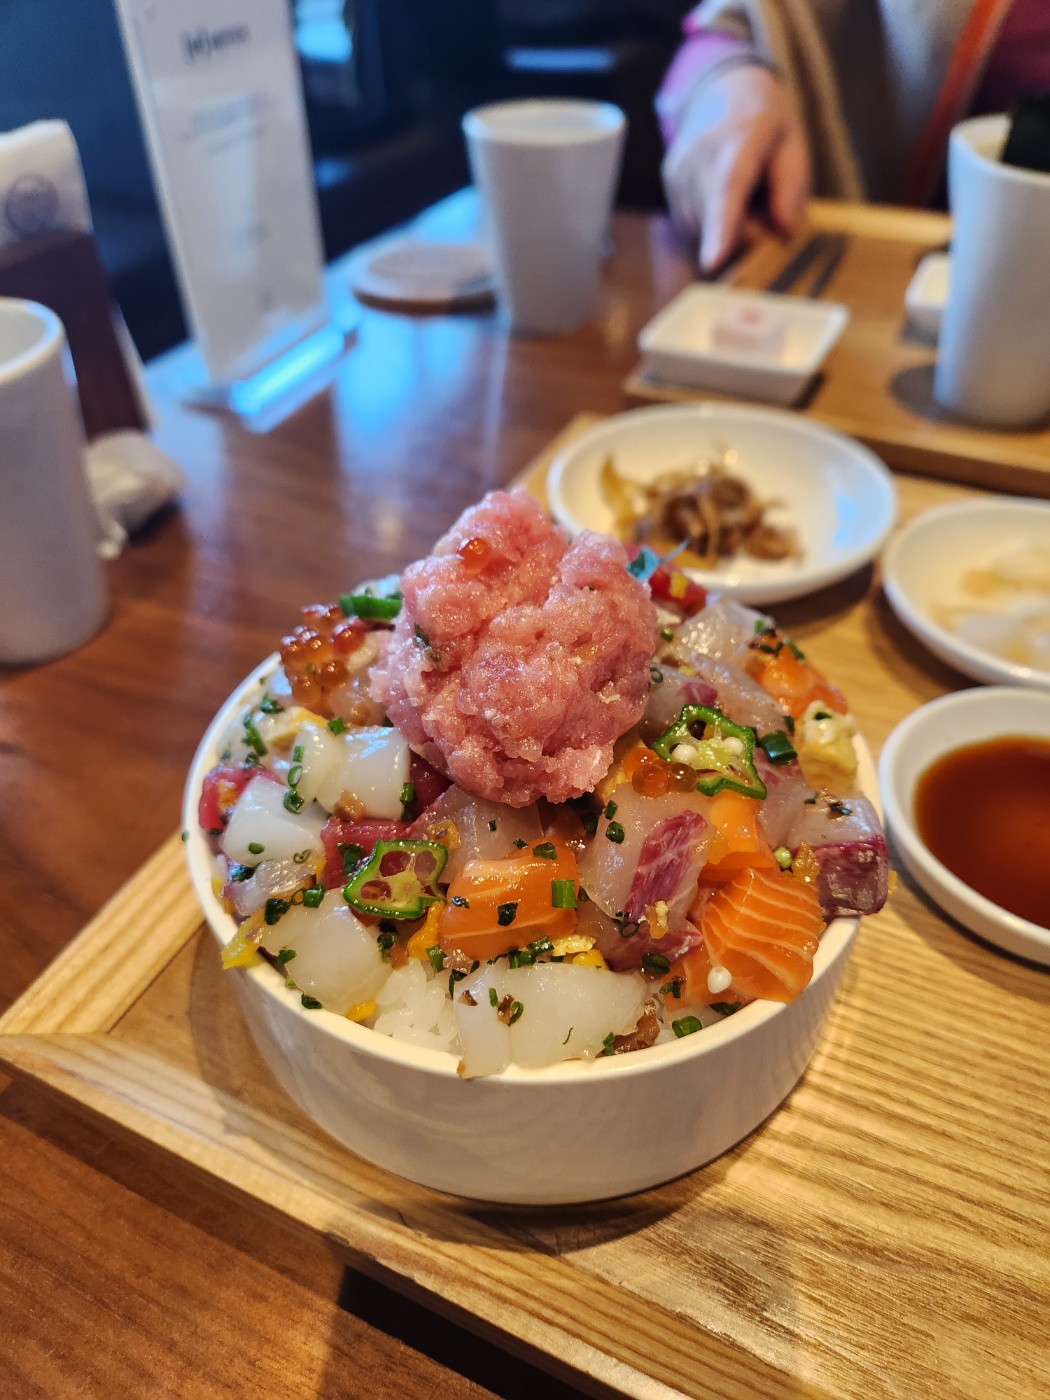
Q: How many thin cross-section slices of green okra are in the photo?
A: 2